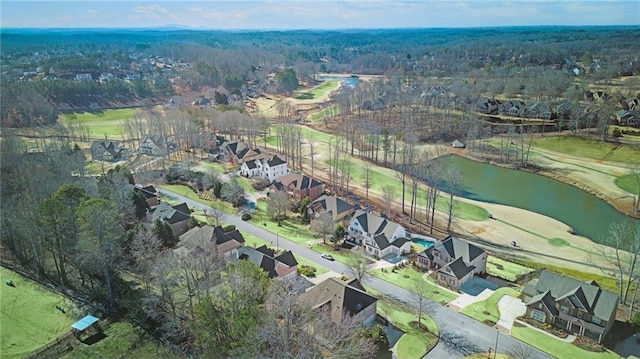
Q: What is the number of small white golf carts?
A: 2